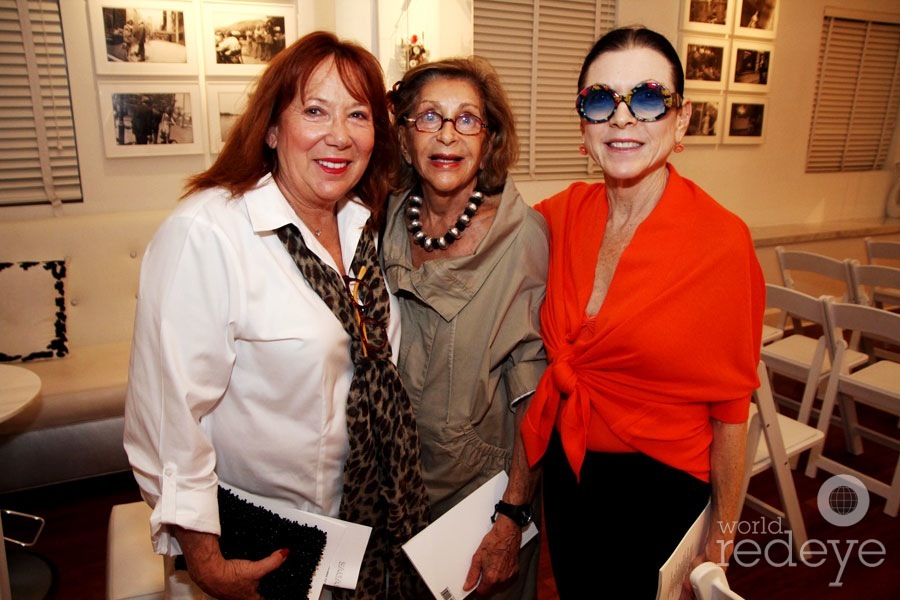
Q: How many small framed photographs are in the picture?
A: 10